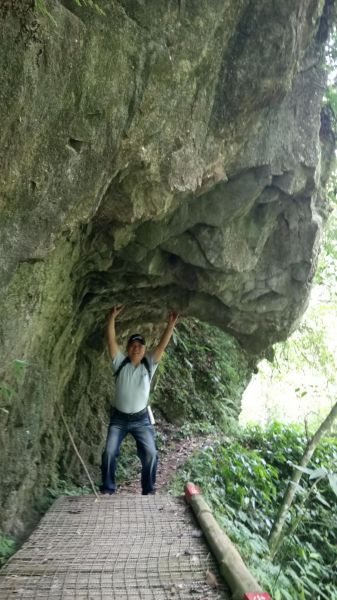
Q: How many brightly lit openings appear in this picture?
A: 1